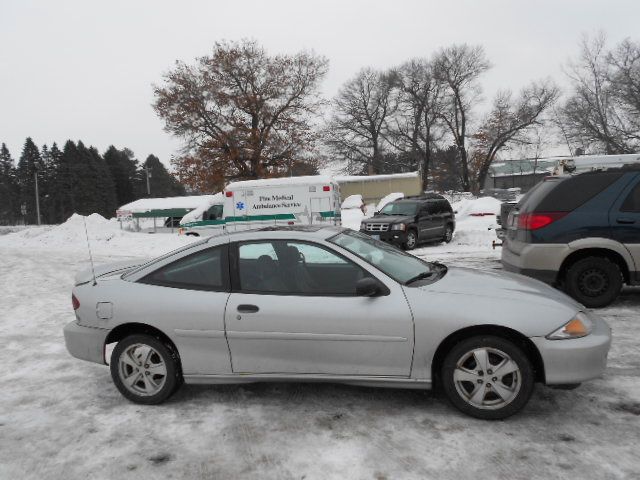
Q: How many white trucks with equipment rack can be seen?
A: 1